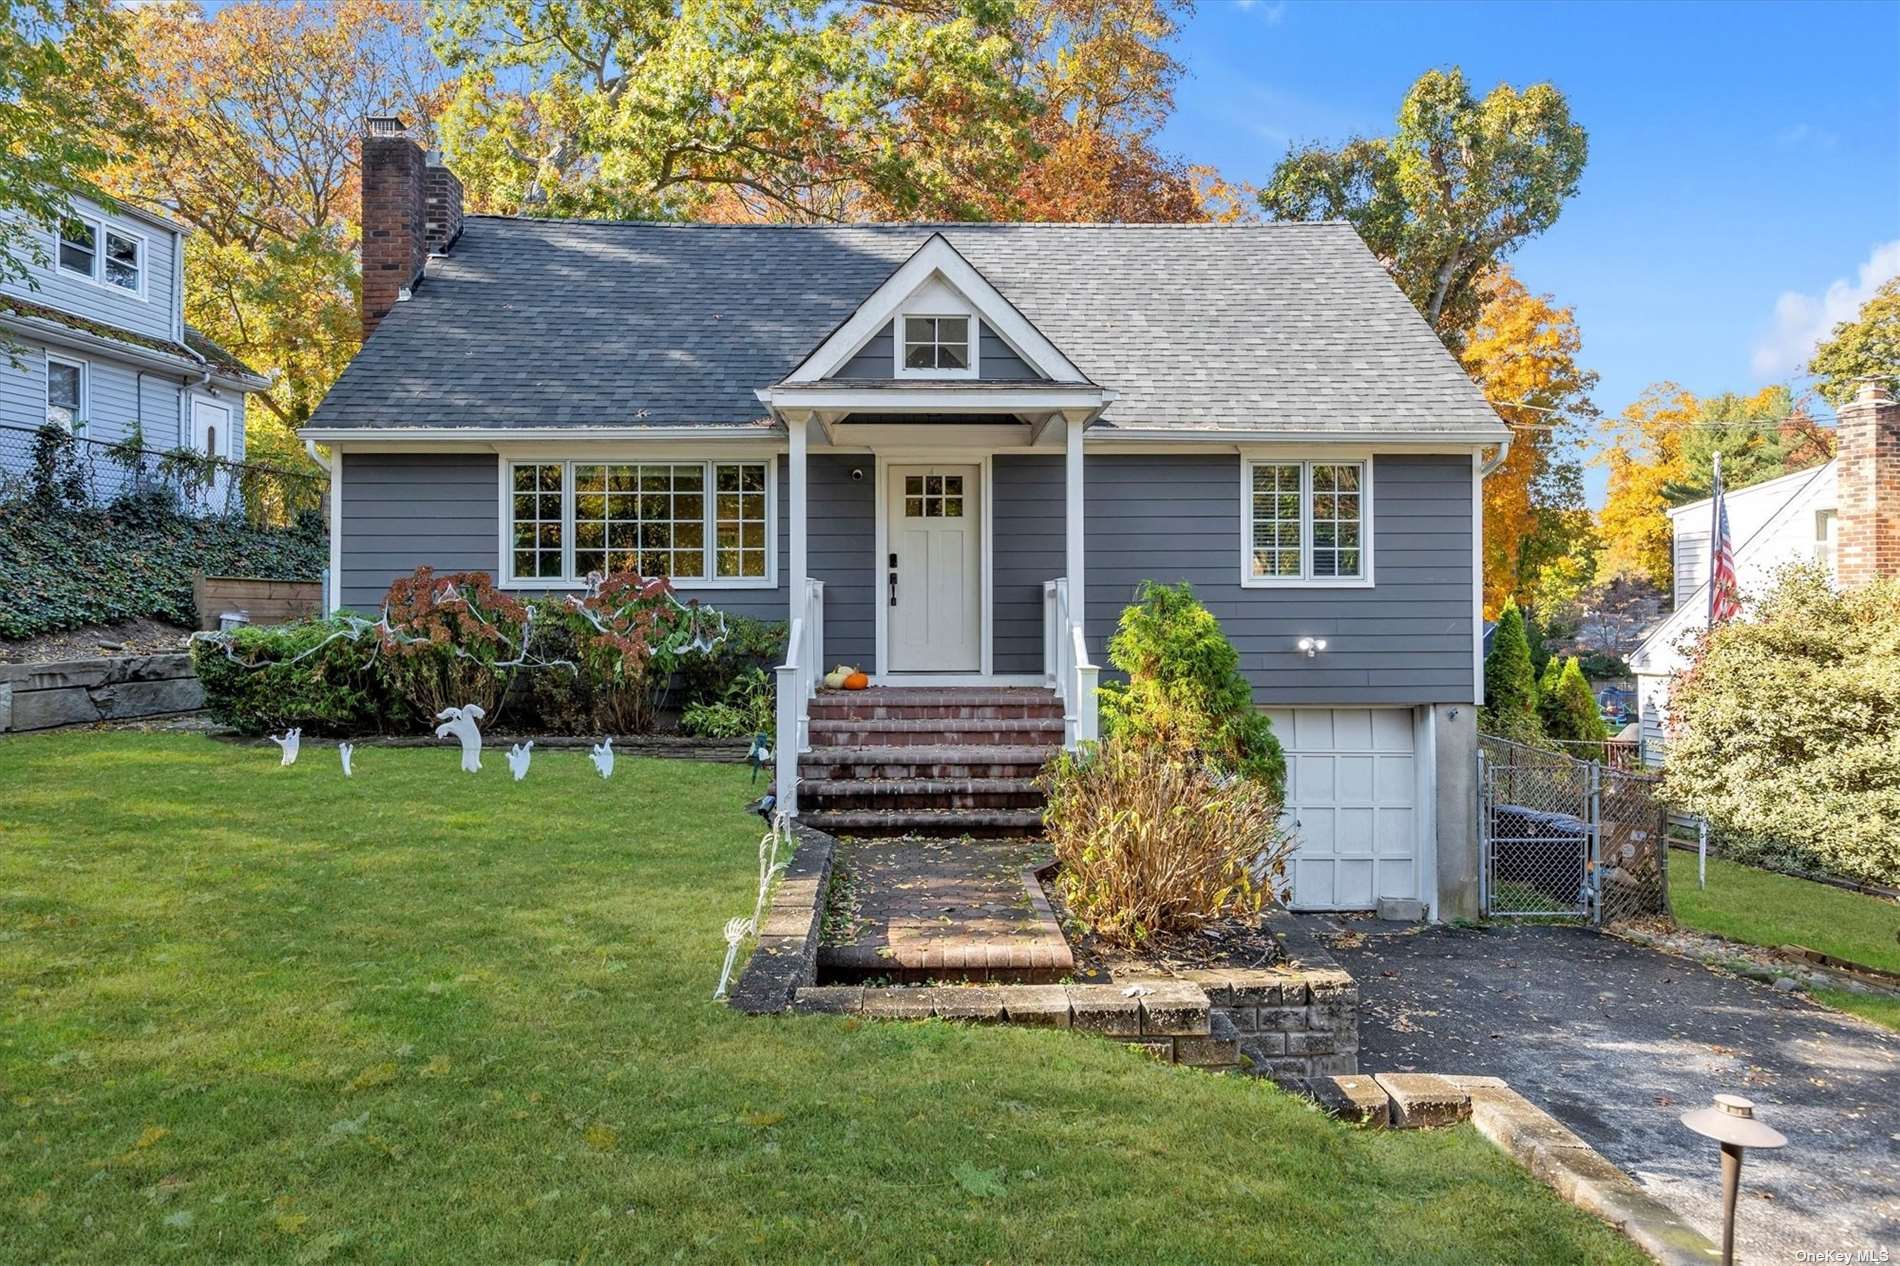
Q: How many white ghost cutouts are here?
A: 5